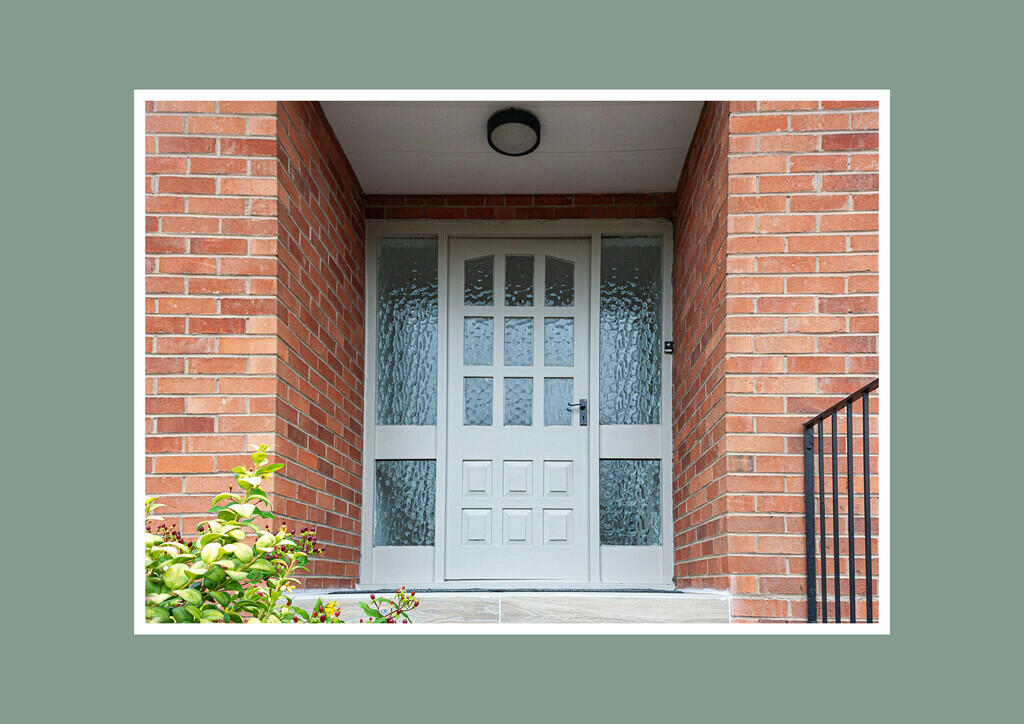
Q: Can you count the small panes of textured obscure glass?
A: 9